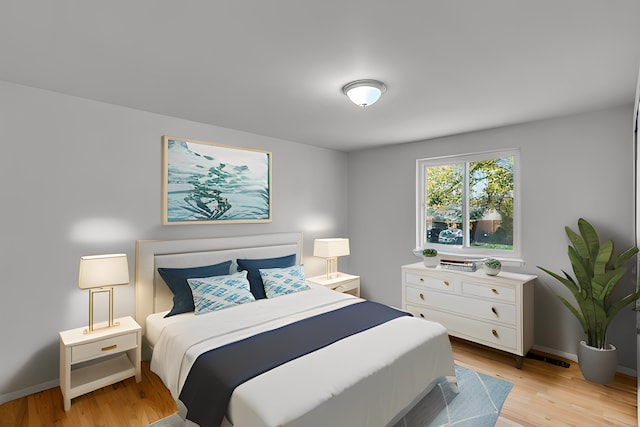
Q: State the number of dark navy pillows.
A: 2